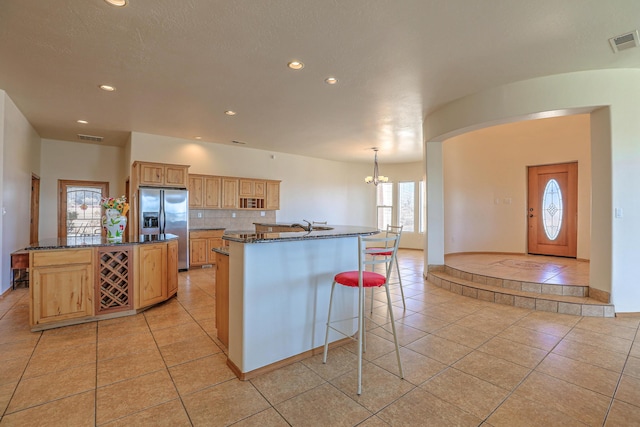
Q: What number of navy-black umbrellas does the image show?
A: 0